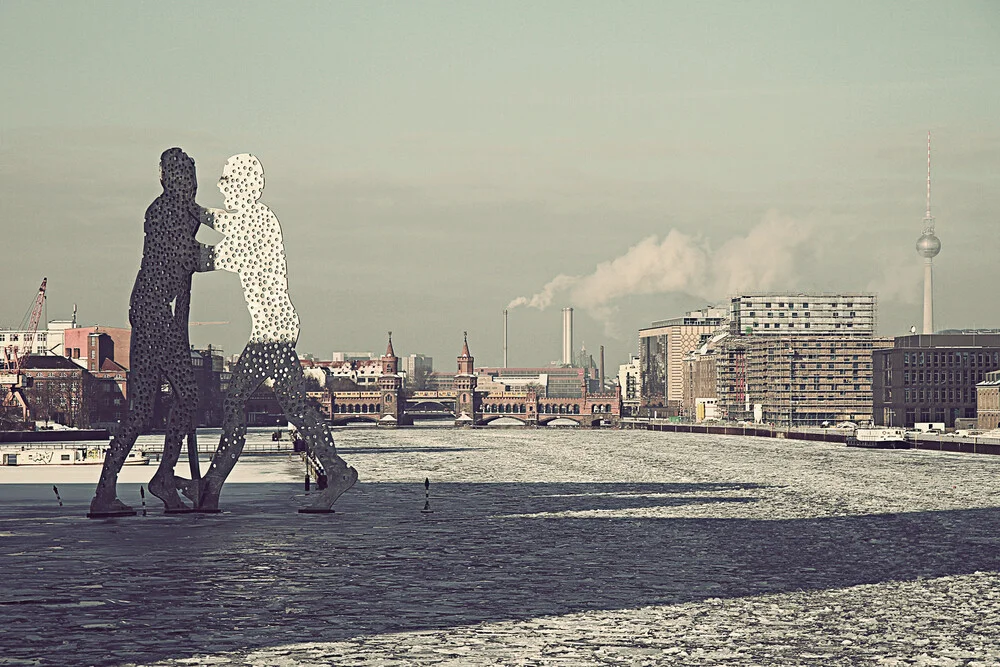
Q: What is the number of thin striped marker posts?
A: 3